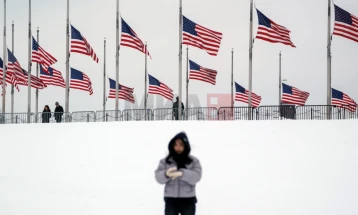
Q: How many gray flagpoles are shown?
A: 14